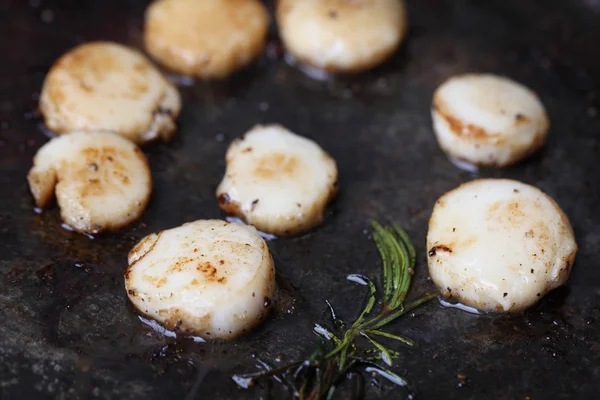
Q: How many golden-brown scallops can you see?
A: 8